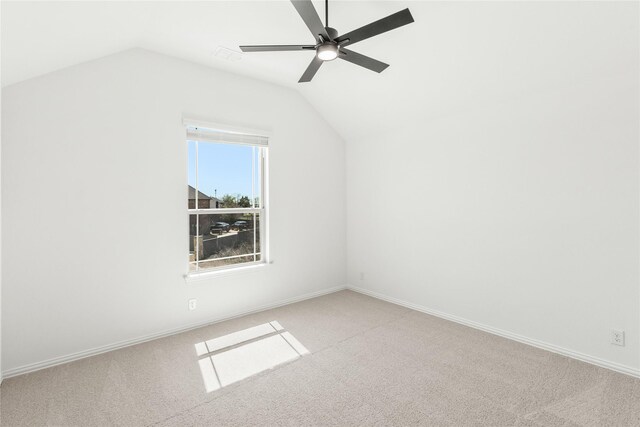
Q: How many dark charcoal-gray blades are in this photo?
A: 5